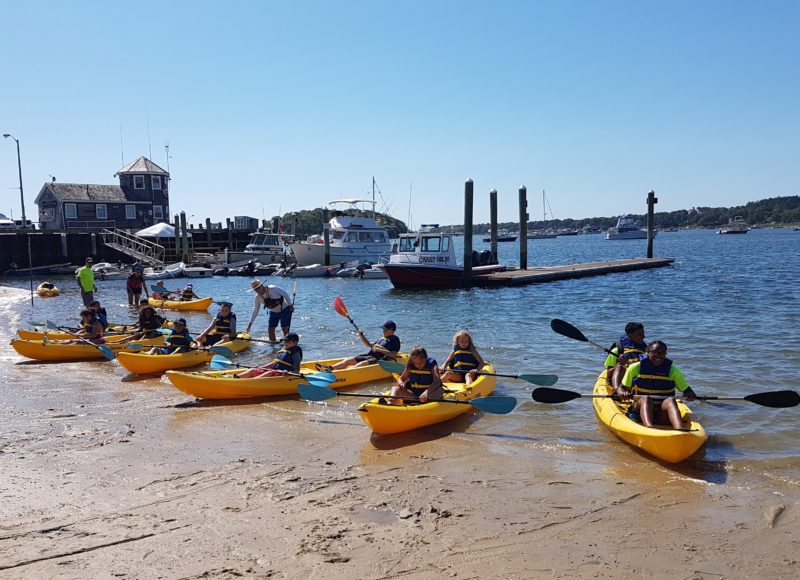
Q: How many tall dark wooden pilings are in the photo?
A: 4